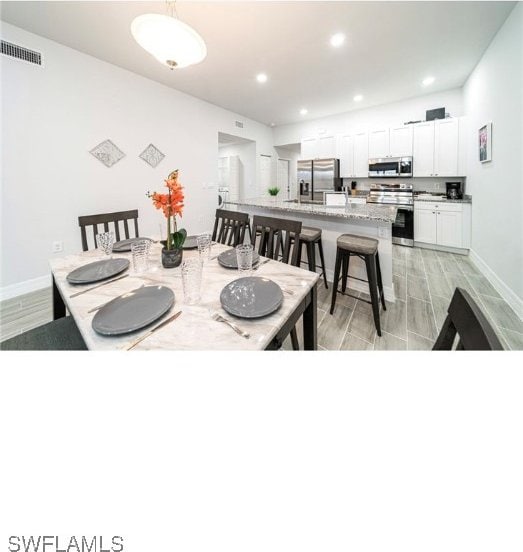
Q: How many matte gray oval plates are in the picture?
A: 6